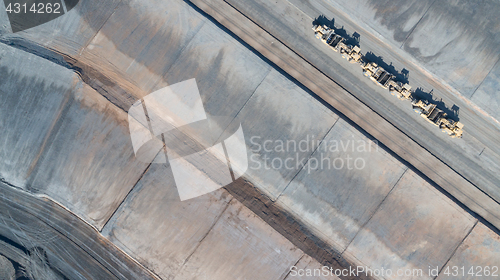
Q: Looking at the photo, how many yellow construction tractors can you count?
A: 3